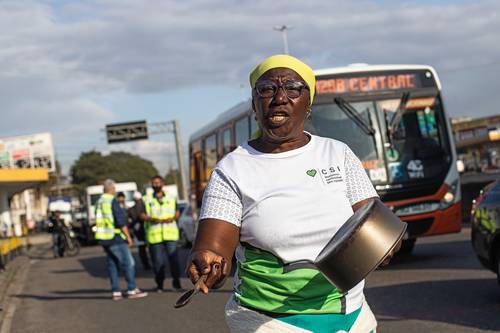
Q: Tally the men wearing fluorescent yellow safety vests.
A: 2